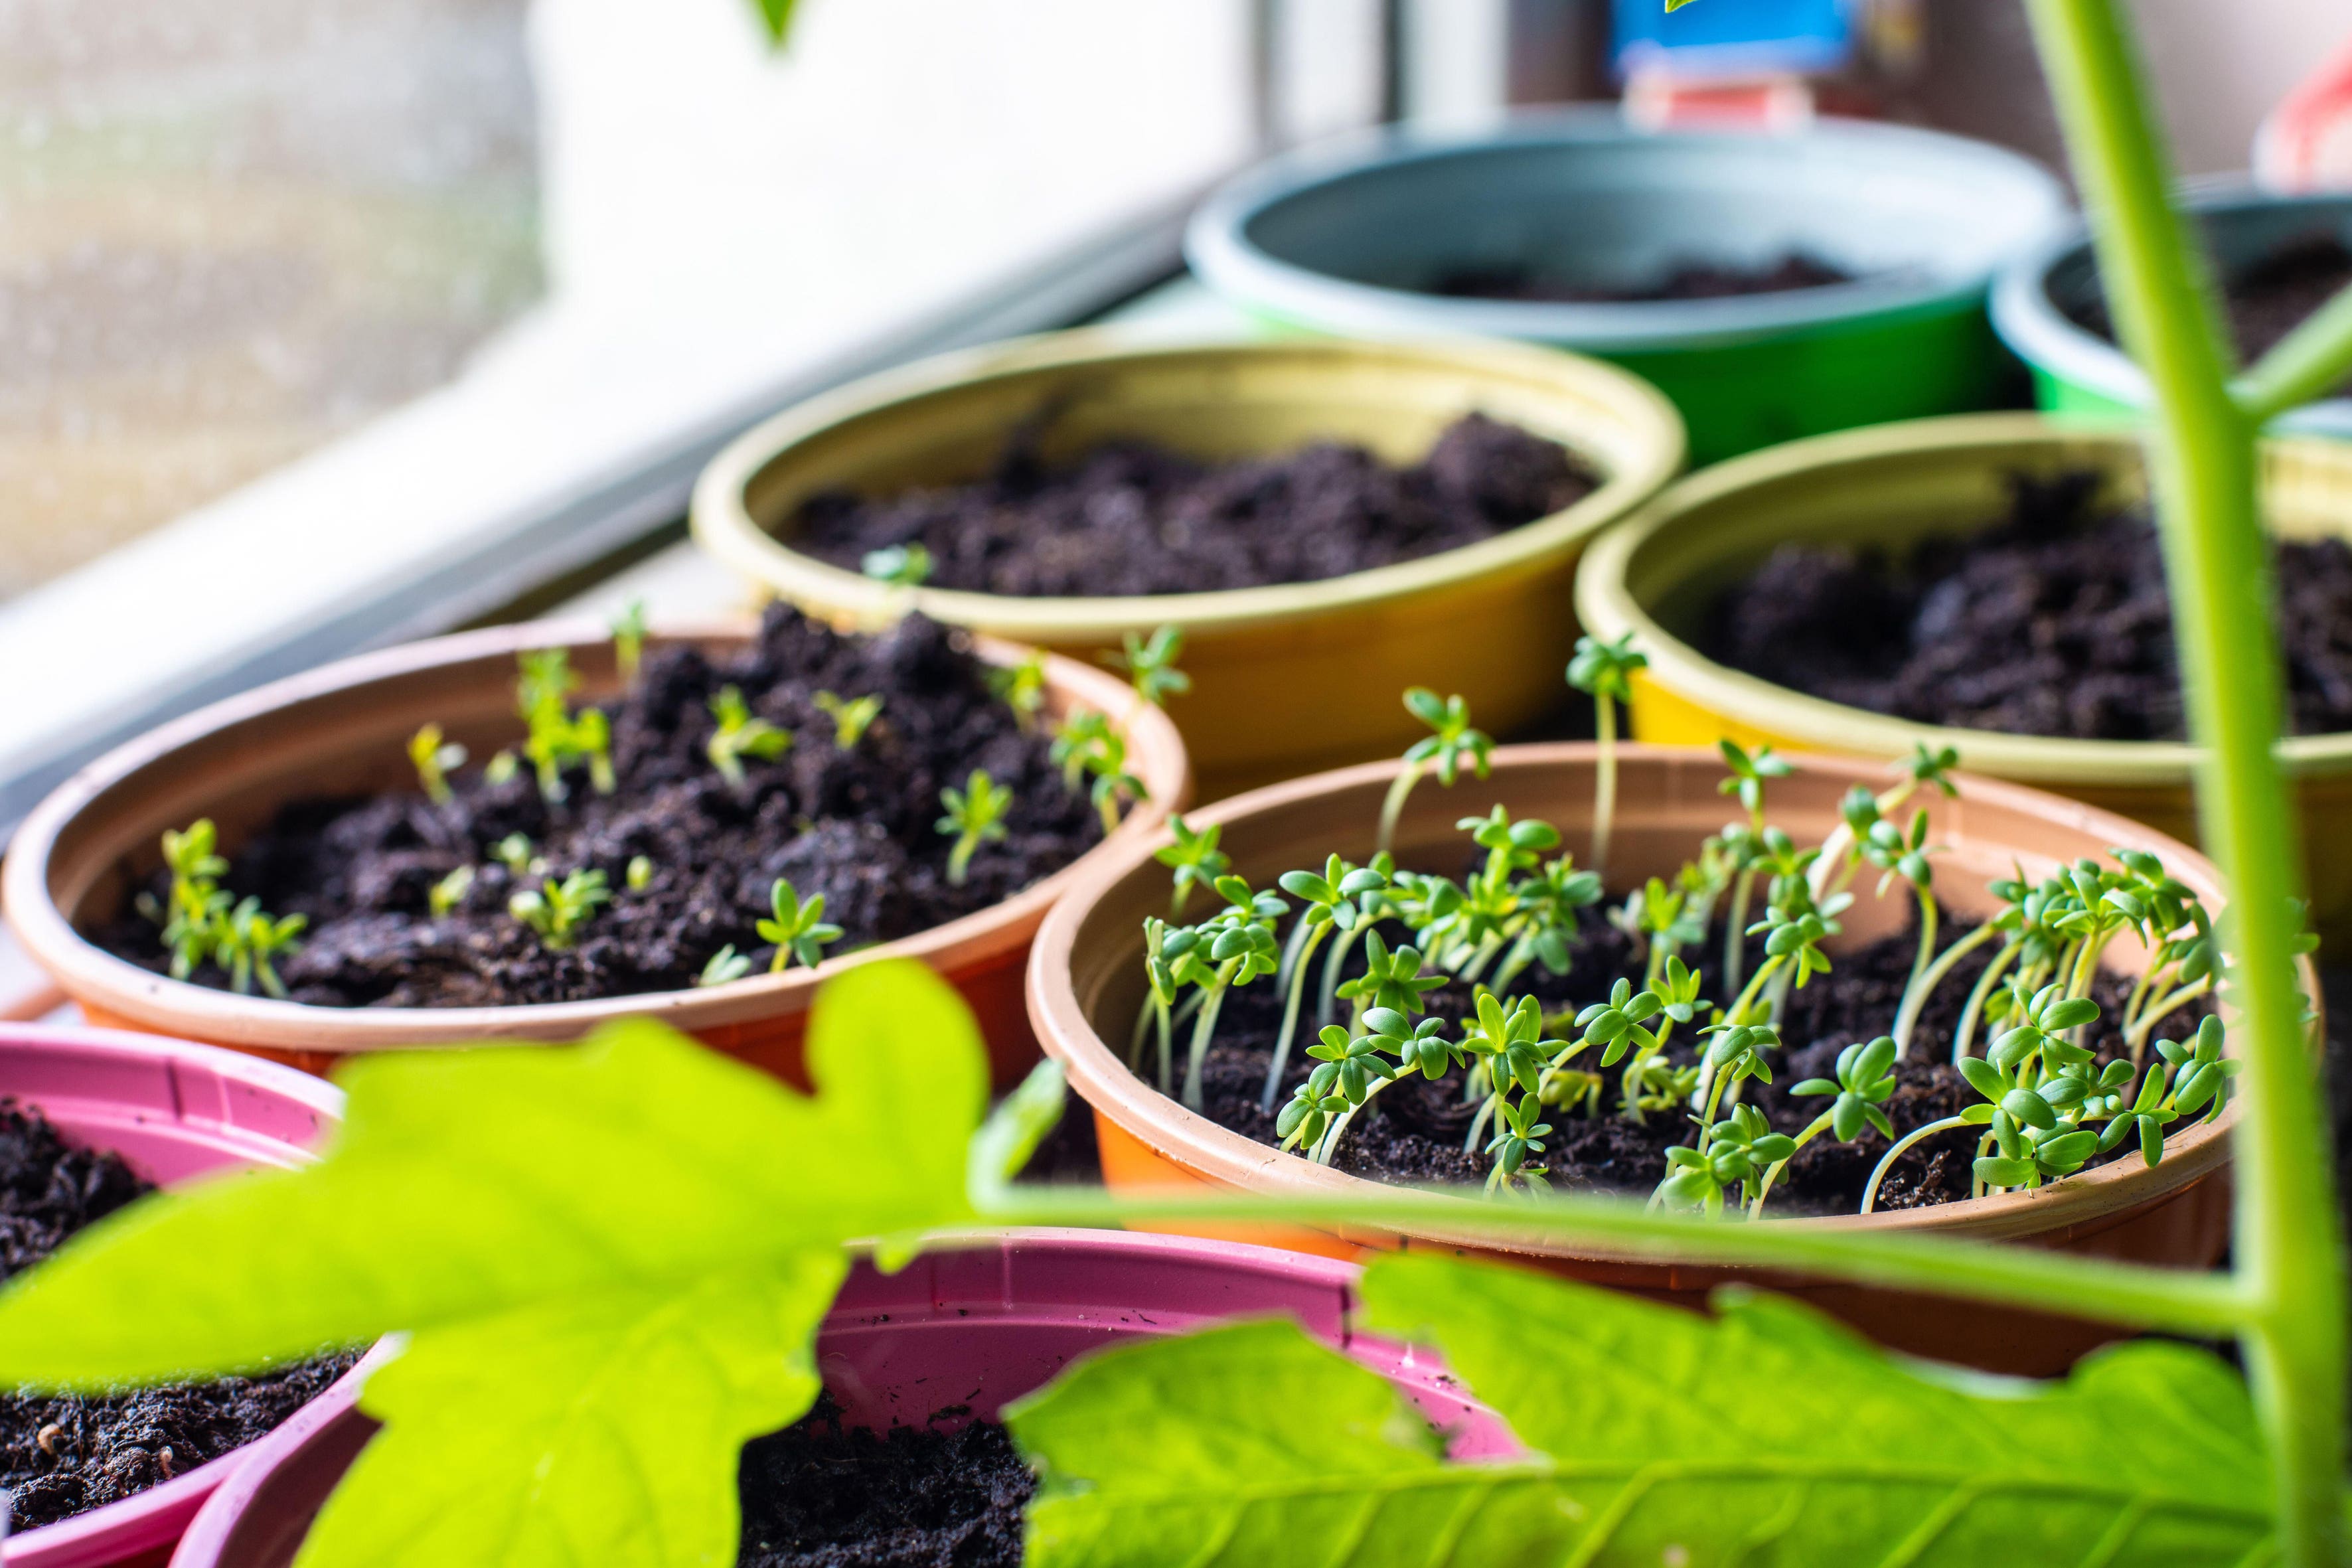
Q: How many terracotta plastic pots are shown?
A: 2